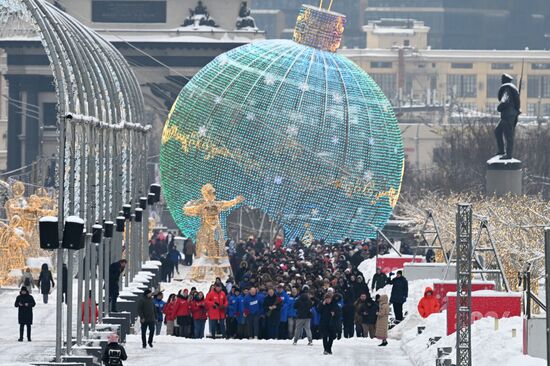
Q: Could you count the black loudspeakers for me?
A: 10